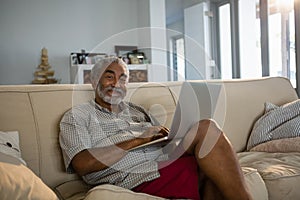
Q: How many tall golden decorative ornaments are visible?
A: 1